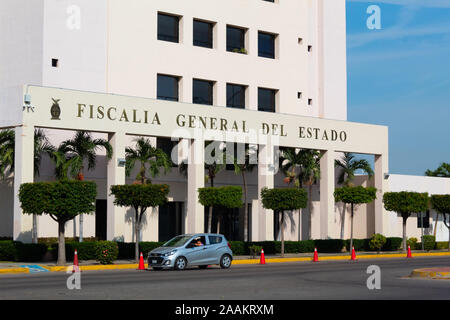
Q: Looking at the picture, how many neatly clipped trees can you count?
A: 7